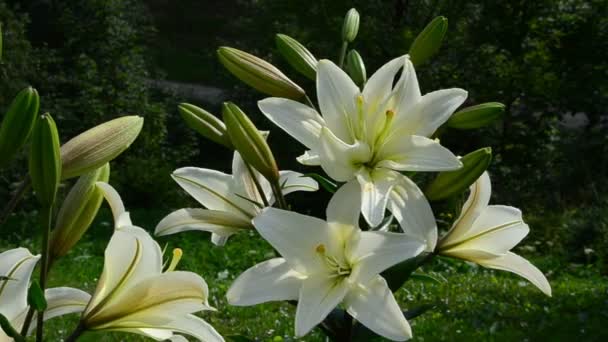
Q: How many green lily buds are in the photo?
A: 13